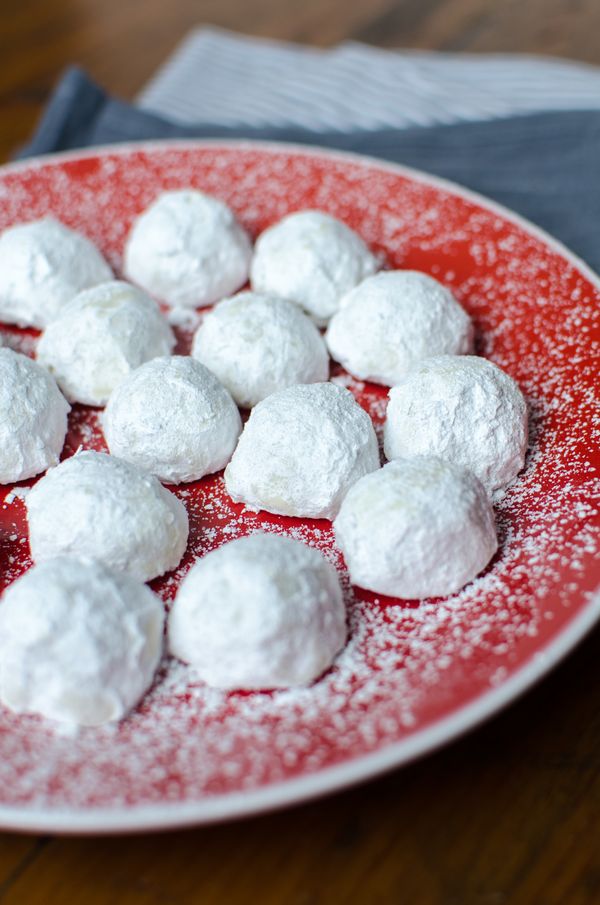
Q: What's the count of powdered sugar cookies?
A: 14